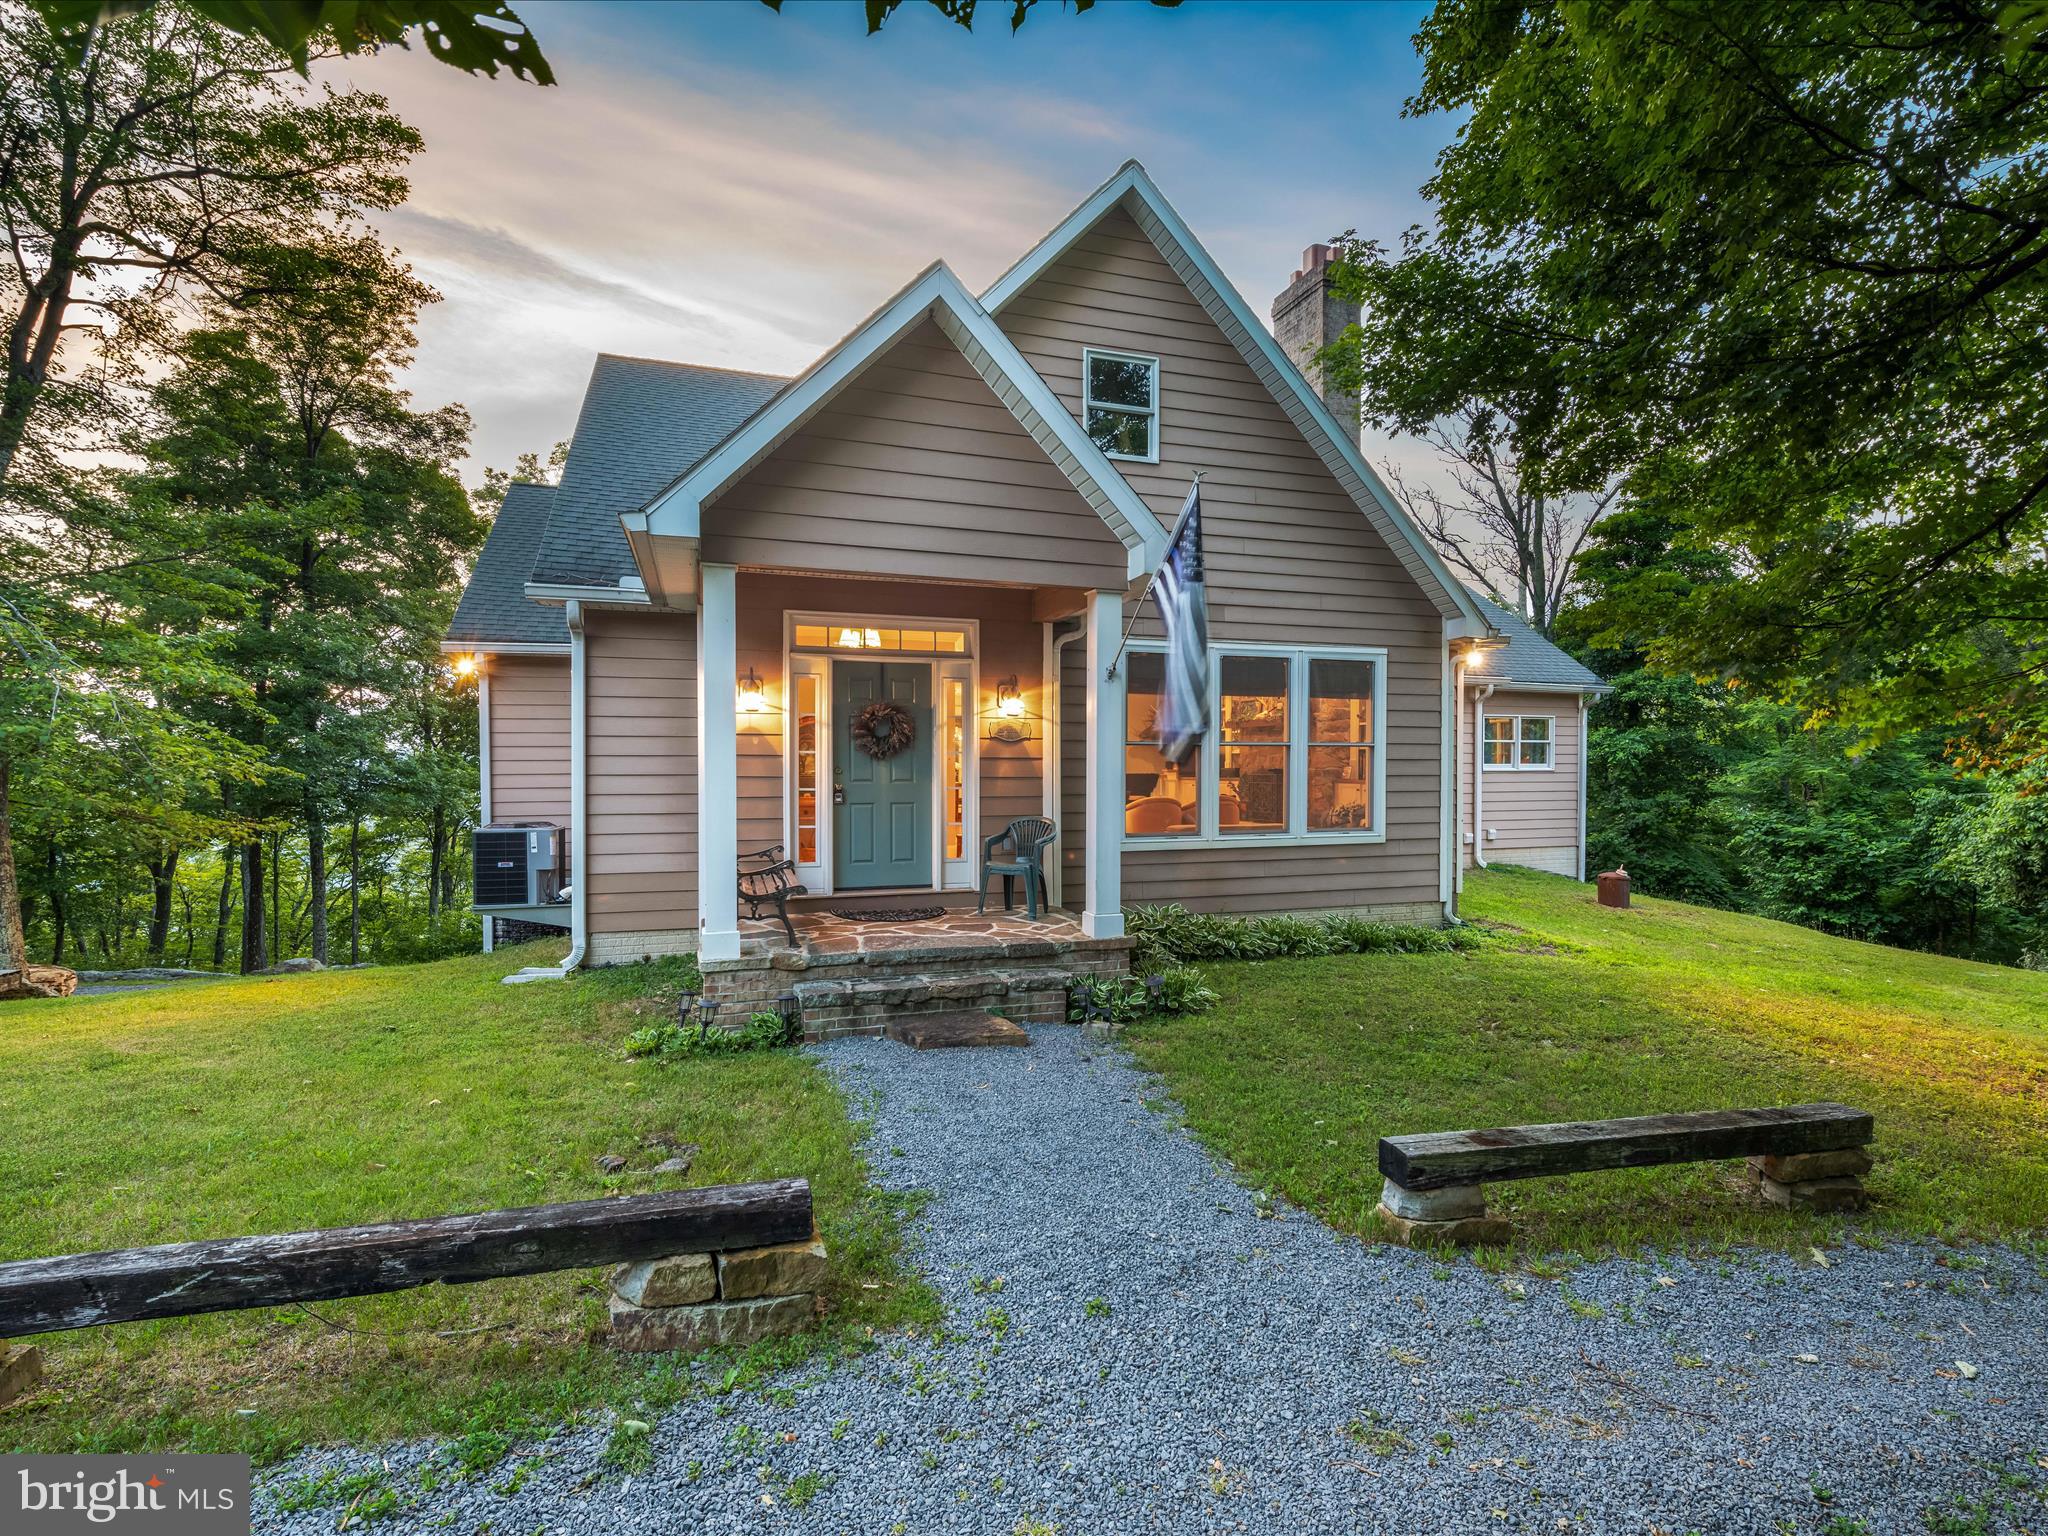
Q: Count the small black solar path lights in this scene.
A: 5